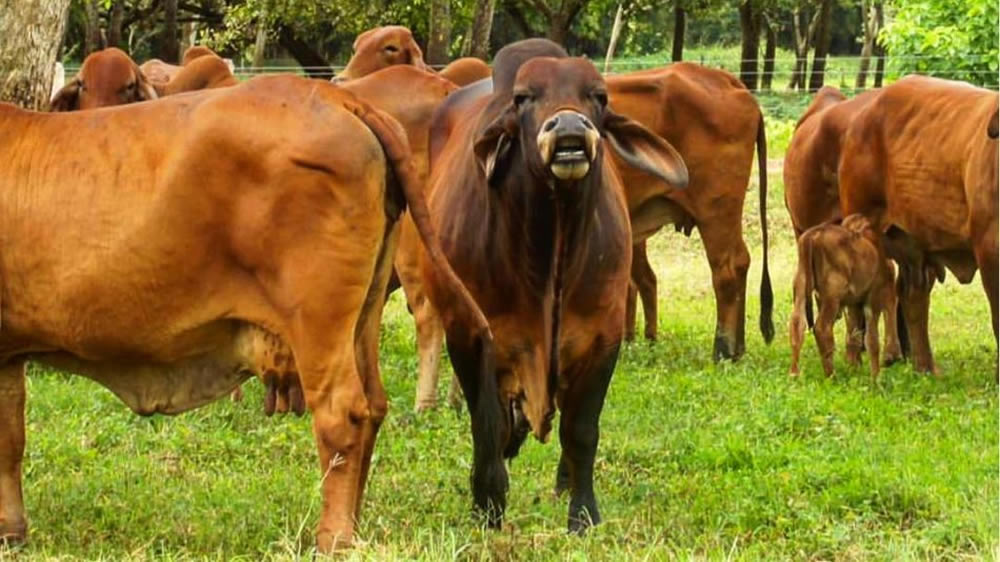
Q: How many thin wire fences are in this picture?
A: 1